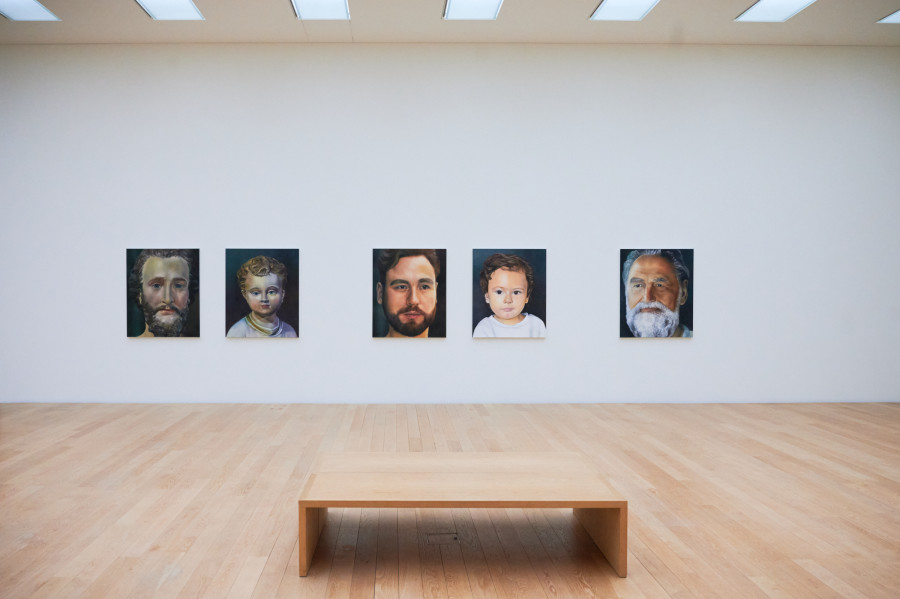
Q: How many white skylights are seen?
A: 7